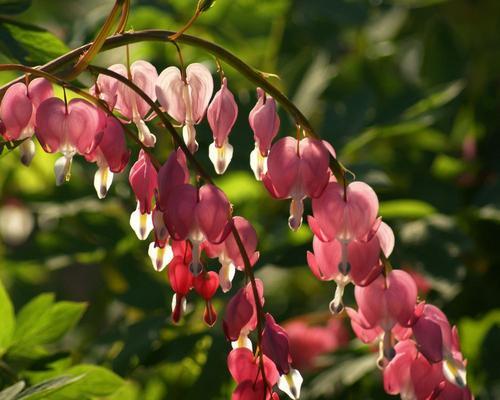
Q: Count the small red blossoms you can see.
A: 2